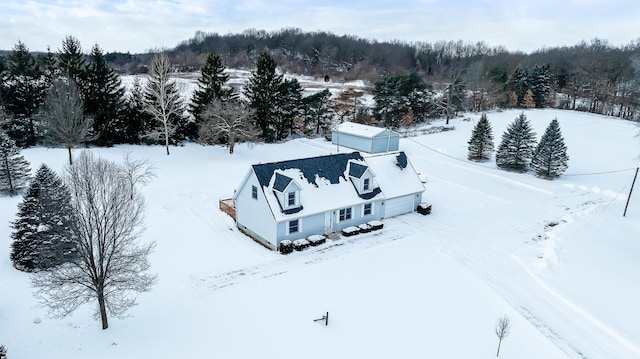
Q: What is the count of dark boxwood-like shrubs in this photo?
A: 7